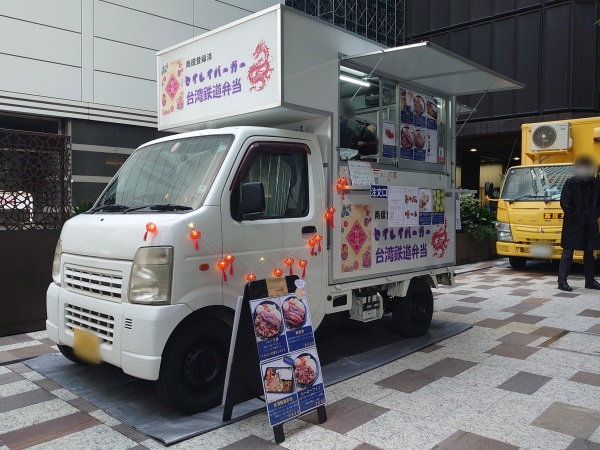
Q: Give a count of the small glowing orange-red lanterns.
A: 14